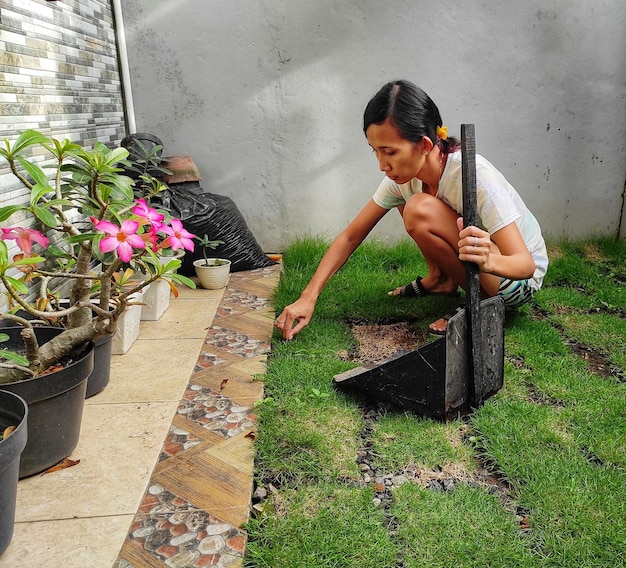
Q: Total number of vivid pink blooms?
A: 4